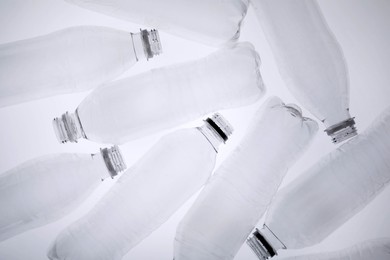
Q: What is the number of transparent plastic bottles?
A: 9